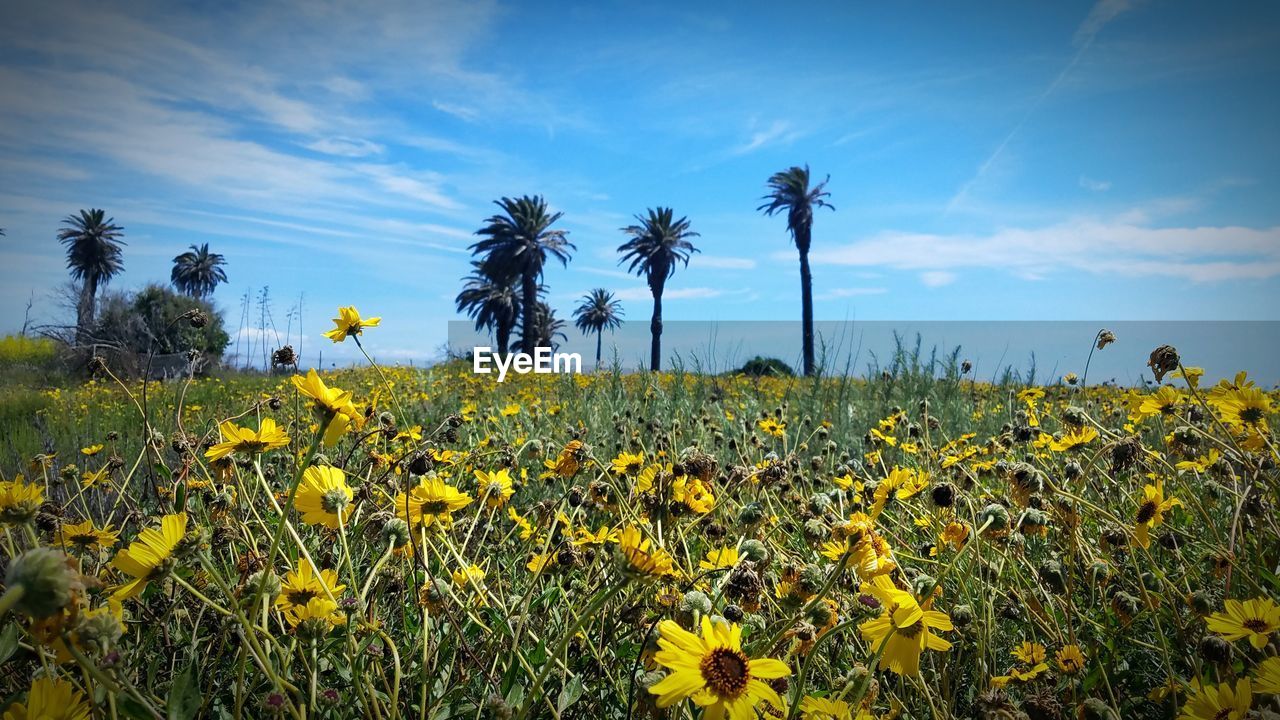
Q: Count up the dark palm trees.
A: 8